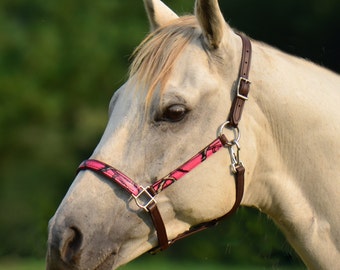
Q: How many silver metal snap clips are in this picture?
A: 1